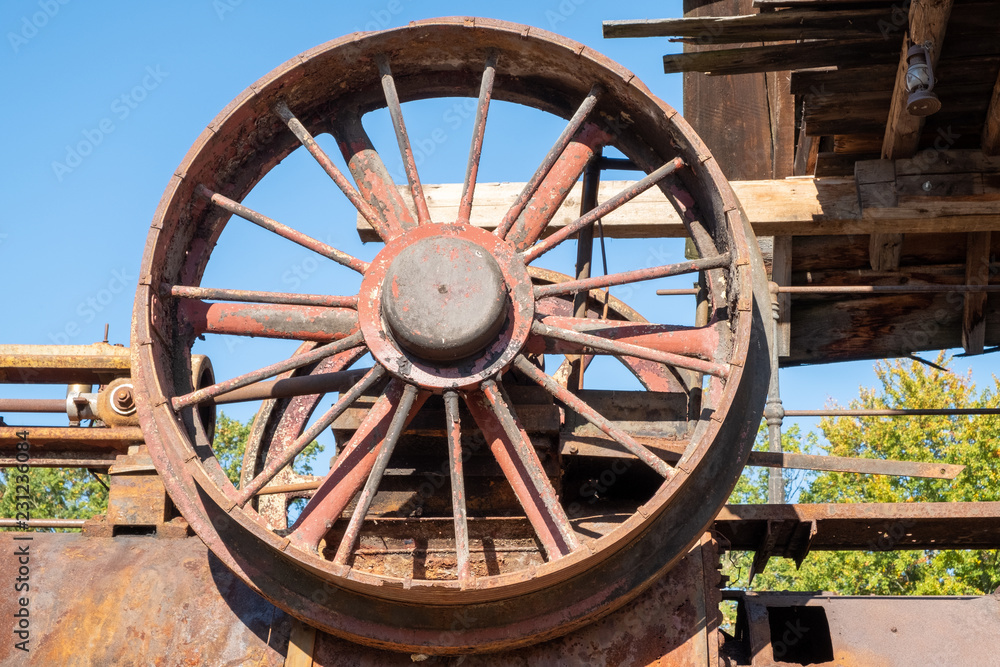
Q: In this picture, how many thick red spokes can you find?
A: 6